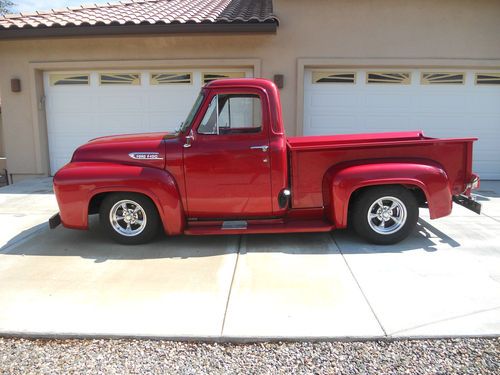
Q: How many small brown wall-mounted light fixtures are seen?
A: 2